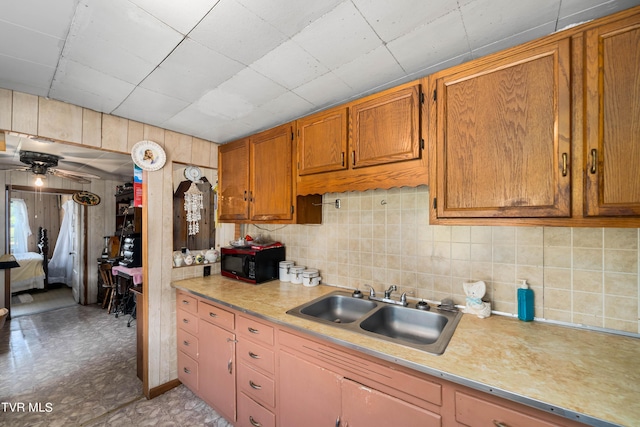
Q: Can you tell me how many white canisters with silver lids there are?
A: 3